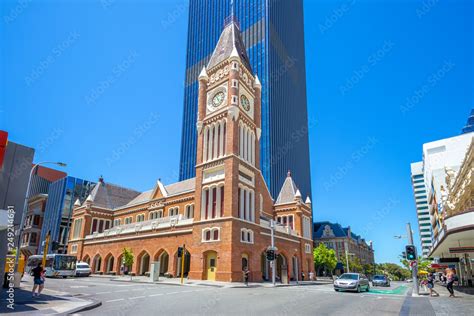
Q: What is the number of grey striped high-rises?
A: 1